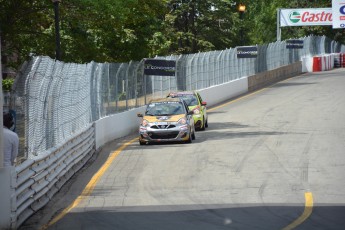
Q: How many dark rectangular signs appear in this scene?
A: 3